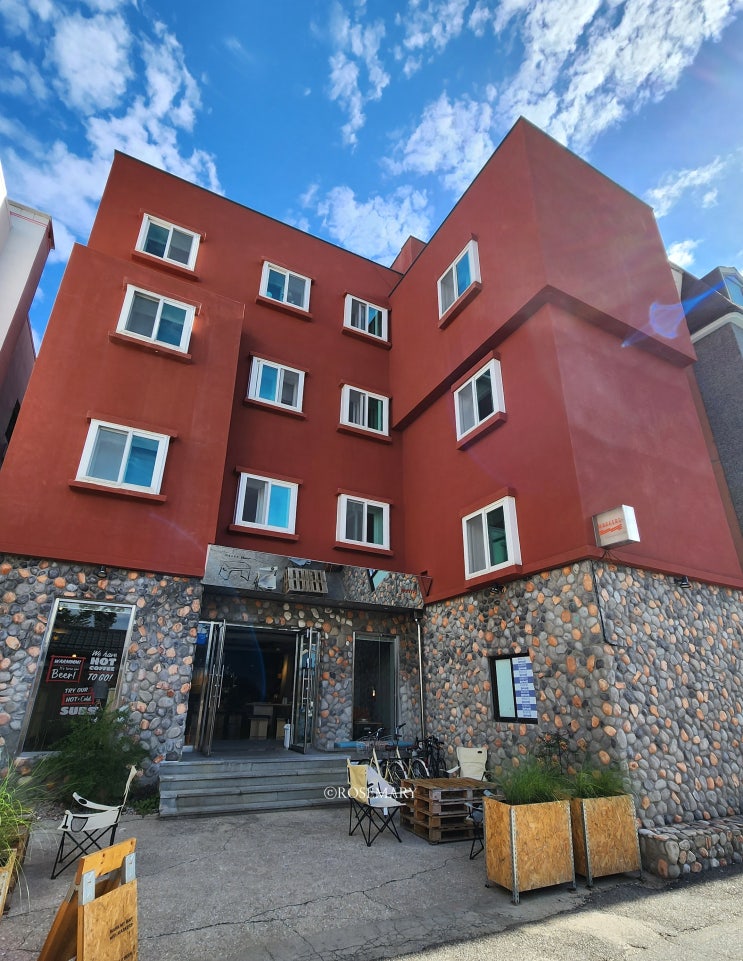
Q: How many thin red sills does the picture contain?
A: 12